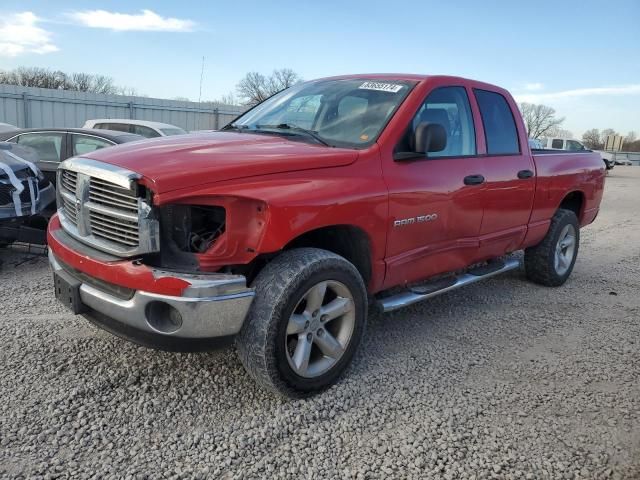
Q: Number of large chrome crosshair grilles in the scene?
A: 1